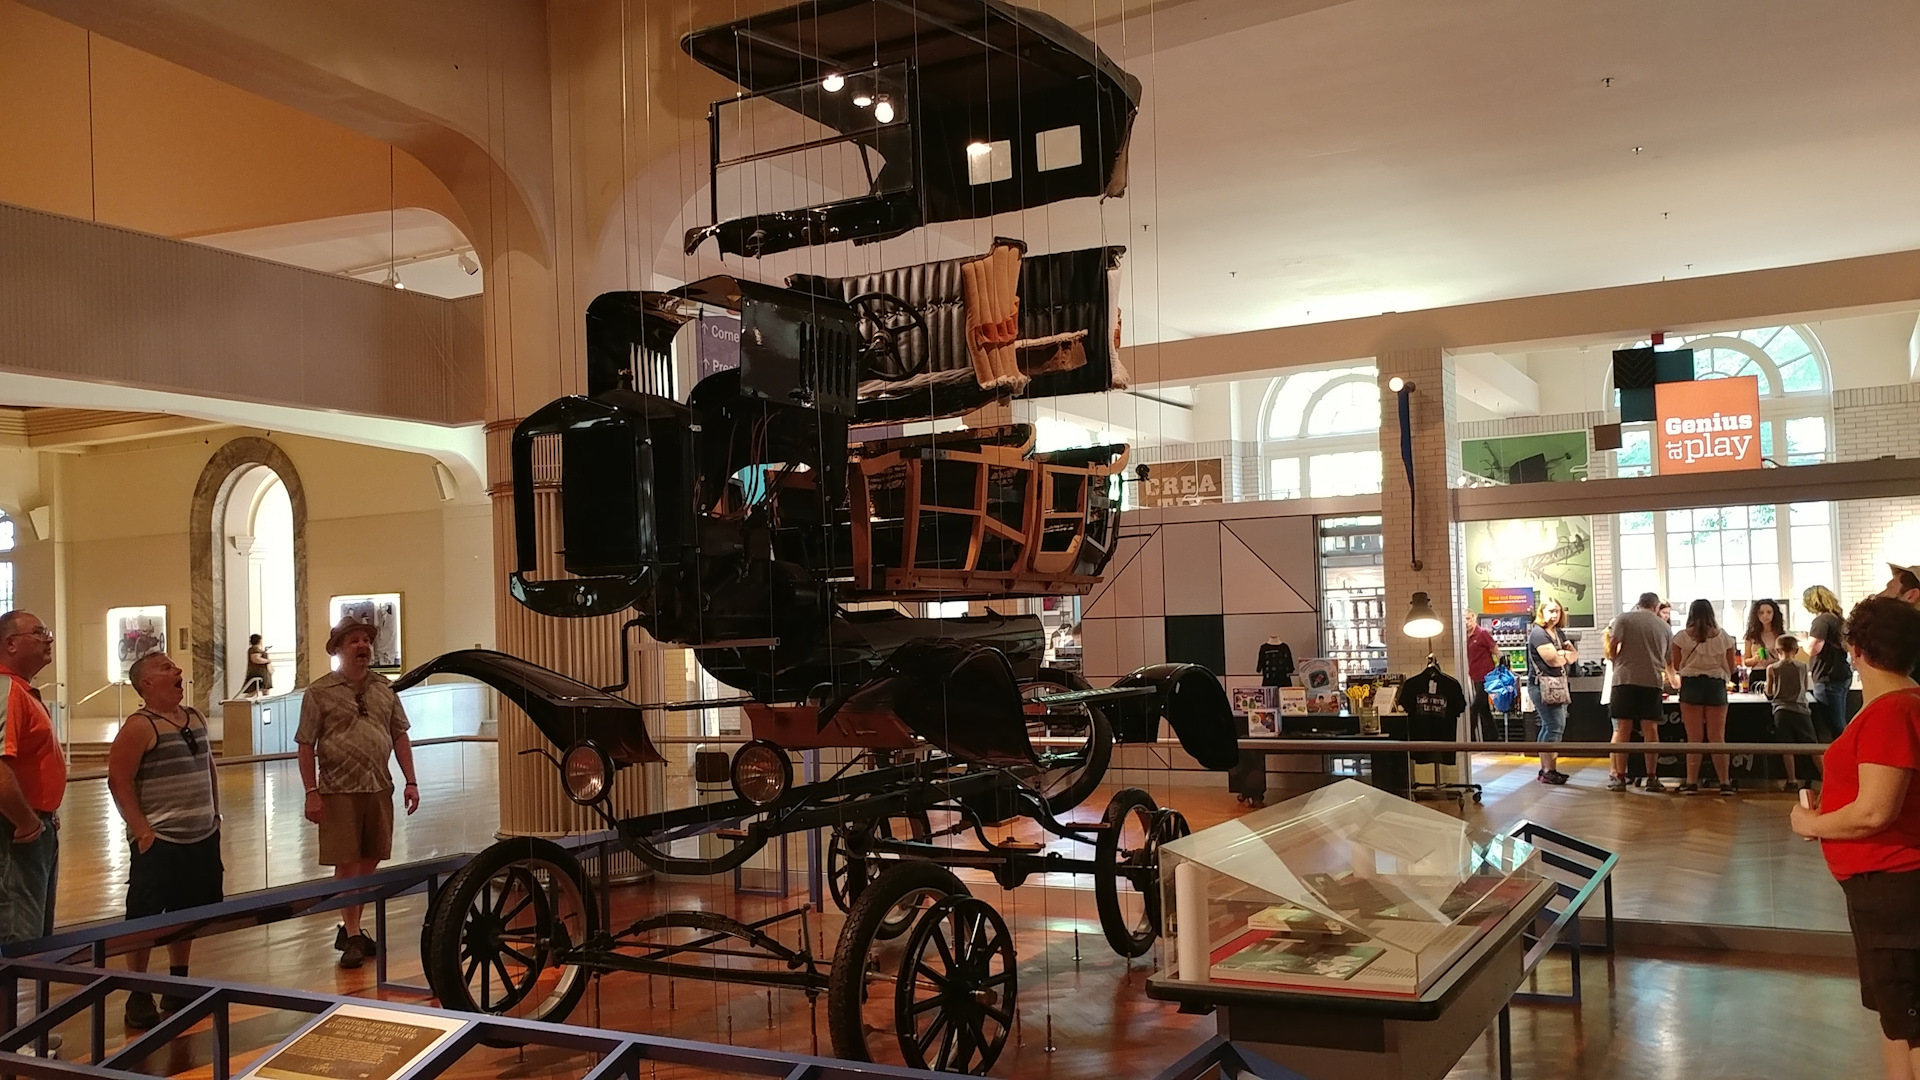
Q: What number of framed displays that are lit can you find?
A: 2